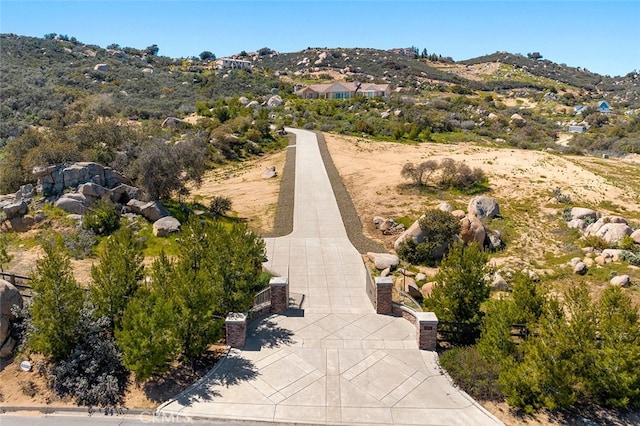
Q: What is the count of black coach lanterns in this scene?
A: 0